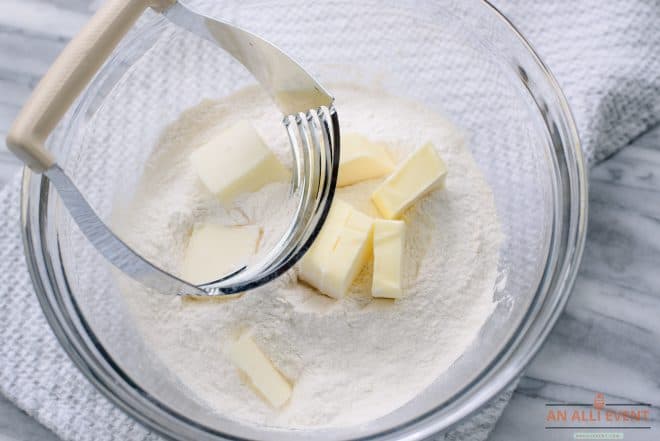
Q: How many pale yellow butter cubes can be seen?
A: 7